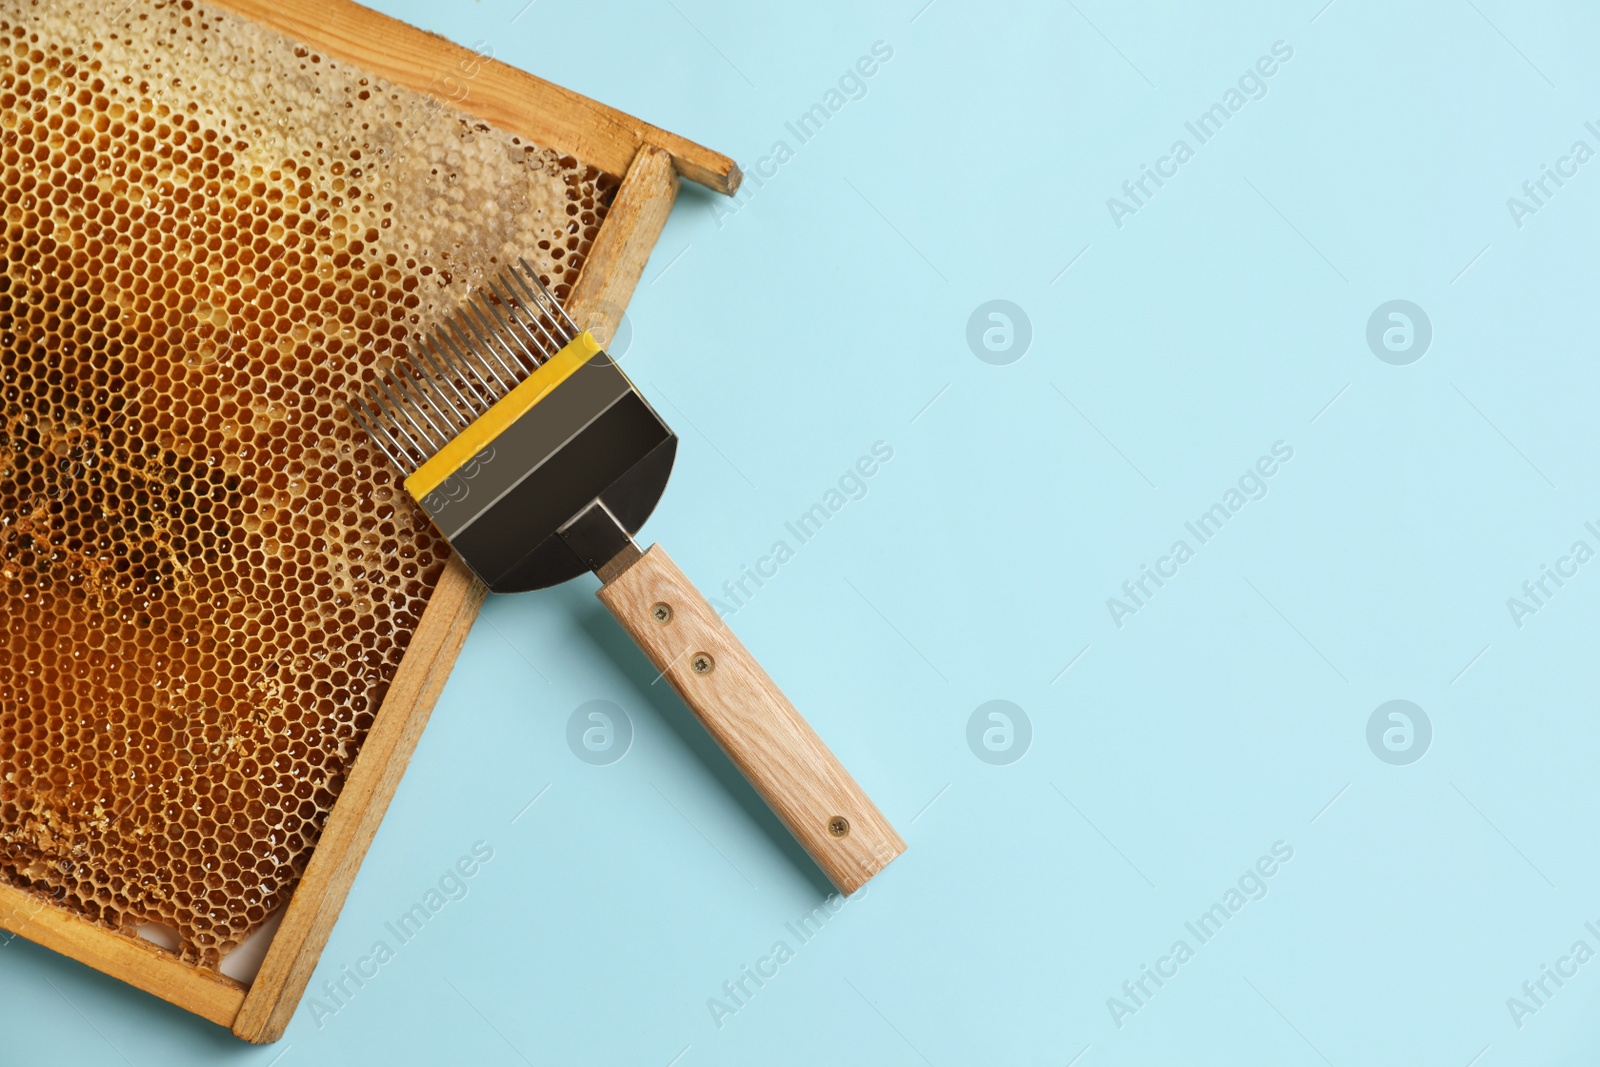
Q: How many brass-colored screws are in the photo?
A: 3